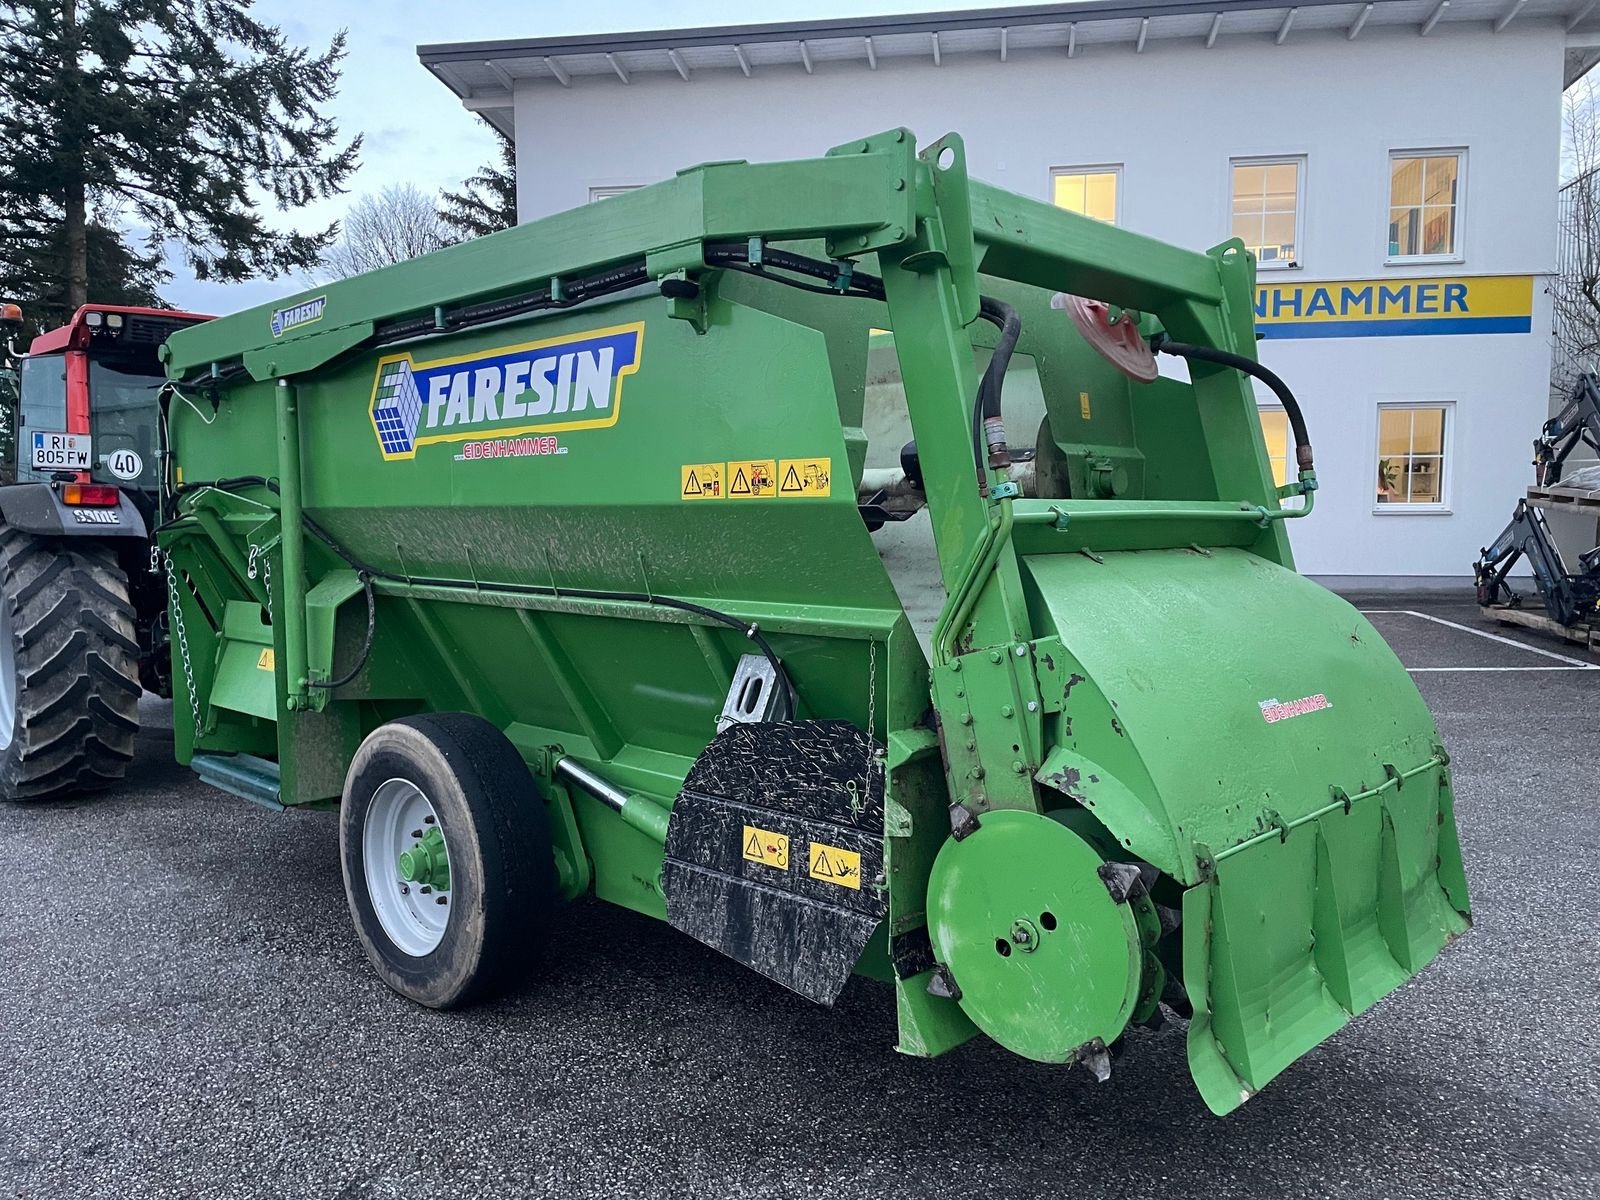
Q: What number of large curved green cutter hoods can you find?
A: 1